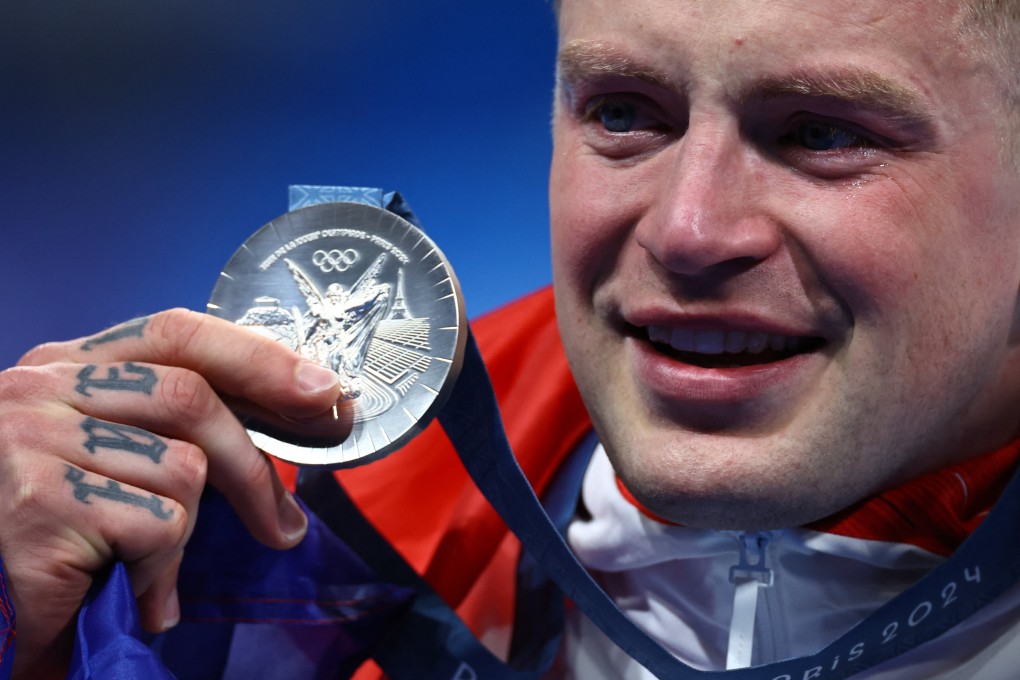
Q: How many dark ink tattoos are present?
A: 4